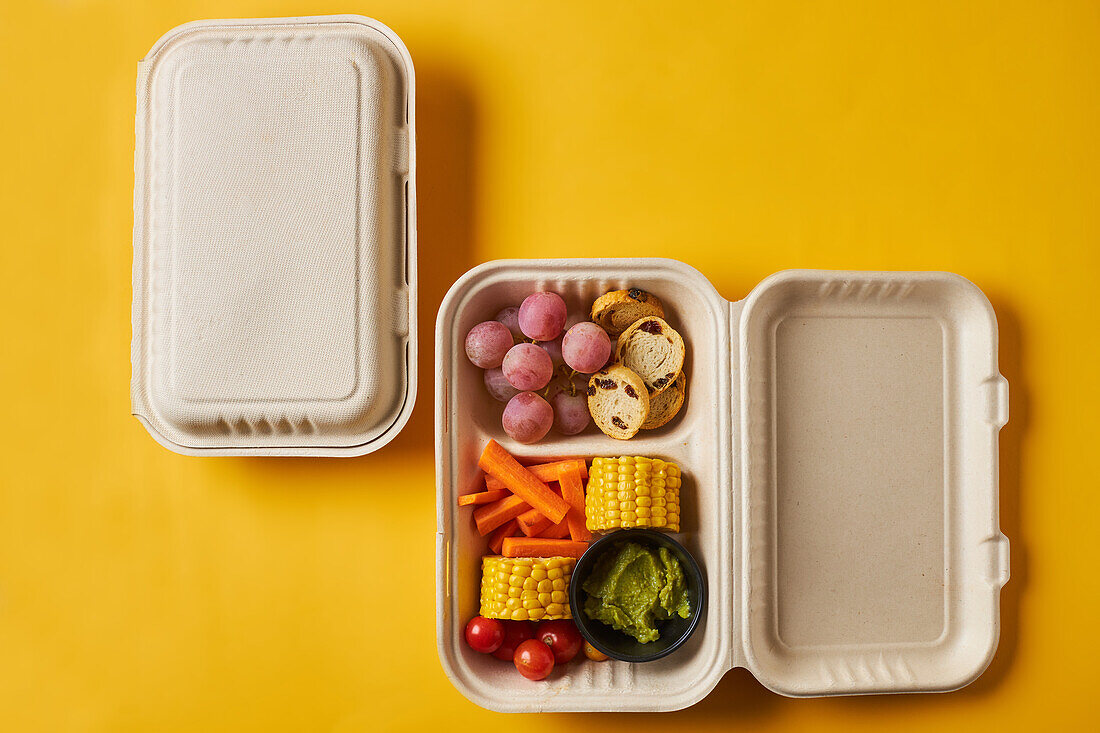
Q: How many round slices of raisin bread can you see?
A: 4